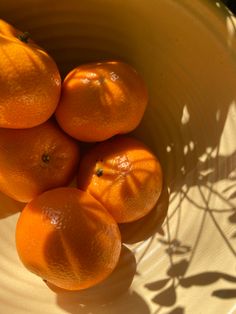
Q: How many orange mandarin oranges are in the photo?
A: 5